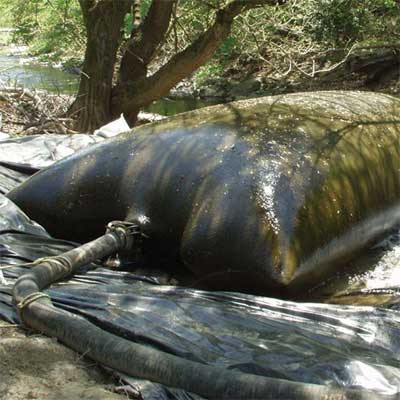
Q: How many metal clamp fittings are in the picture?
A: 1